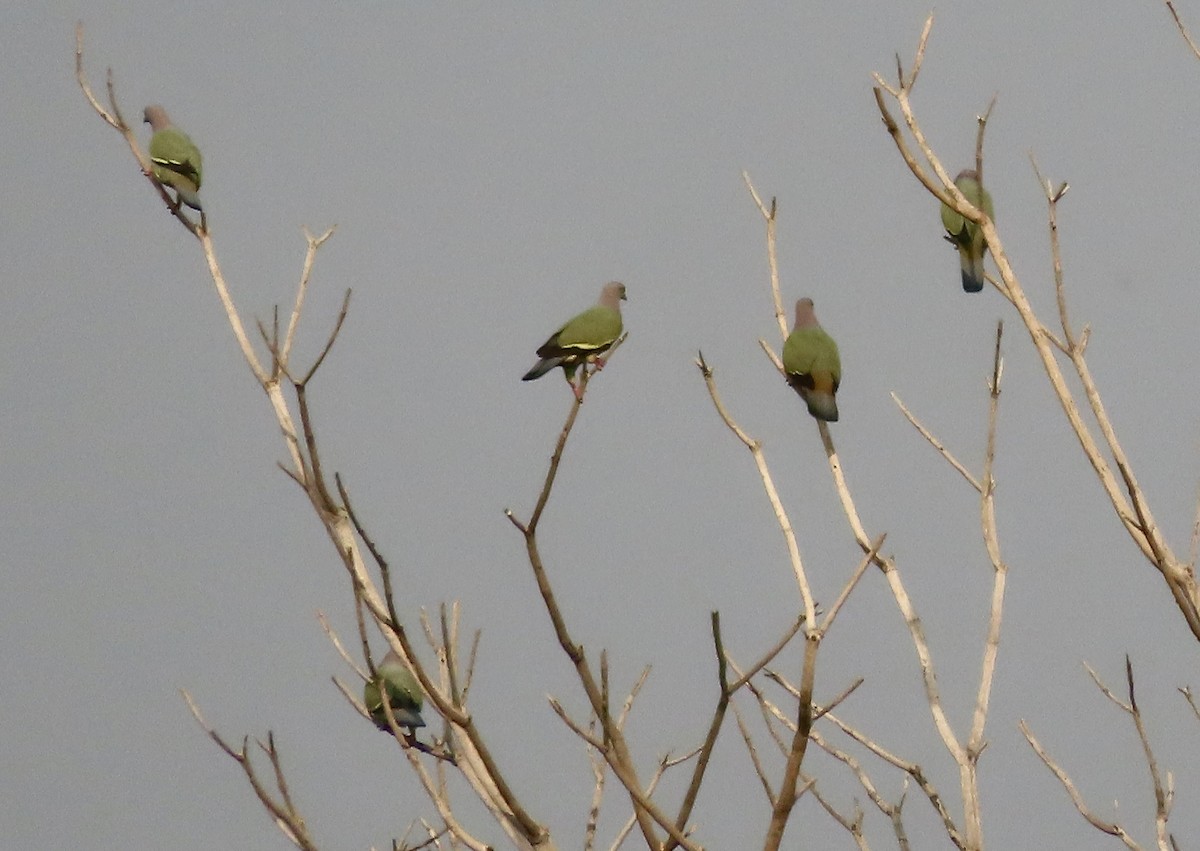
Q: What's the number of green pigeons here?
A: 5